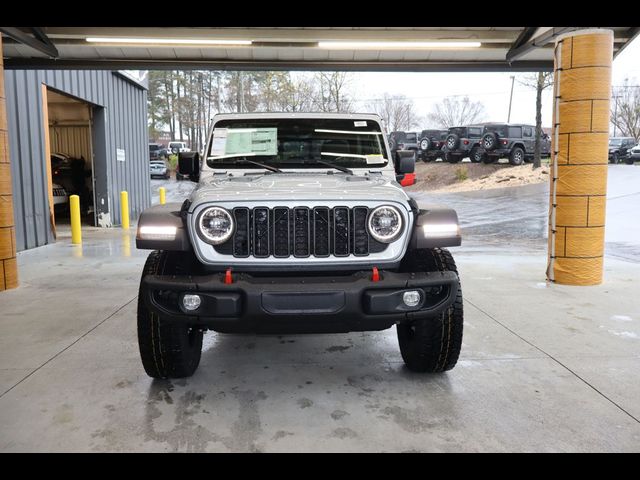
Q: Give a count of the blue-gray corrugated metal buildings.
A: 1